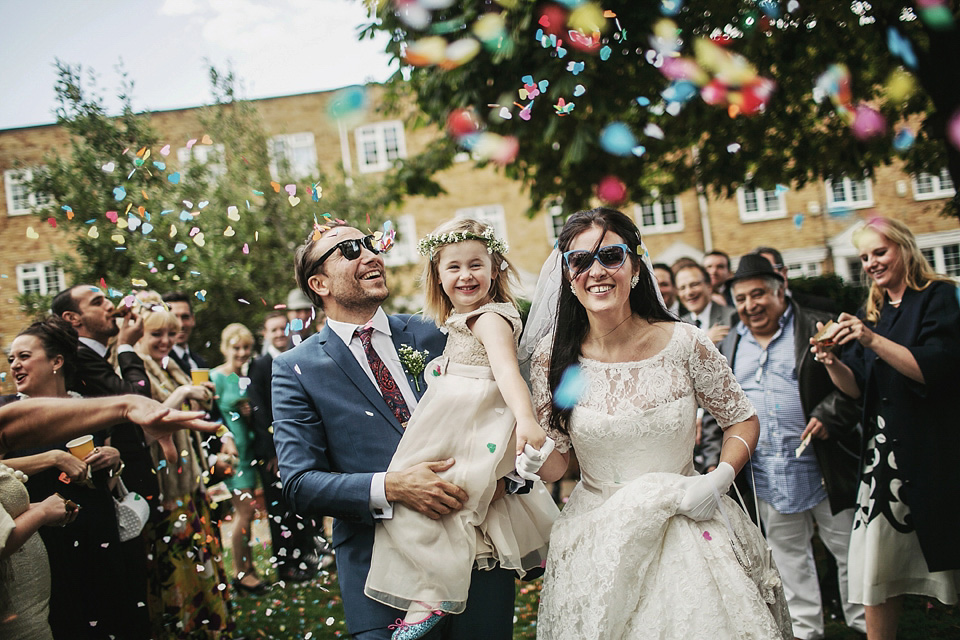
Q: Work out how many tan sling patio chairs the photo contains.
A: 0